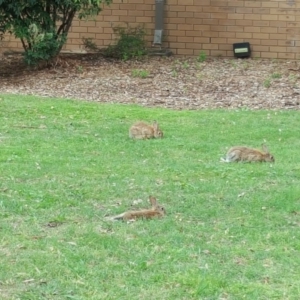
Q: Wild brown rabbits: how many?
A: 3